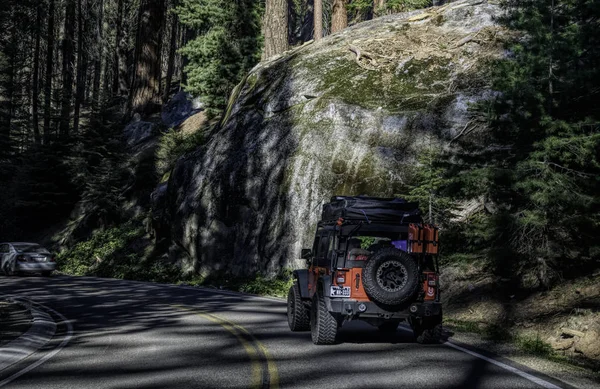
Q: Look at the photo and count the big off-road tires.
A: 4